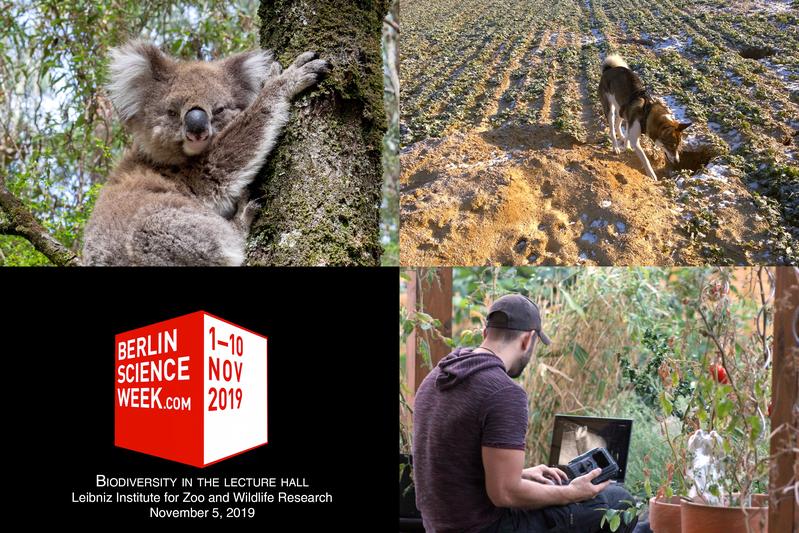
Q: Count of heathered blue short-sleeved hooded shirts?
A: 0